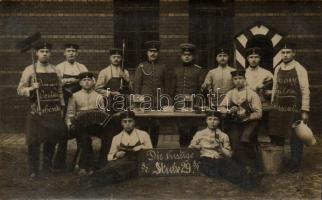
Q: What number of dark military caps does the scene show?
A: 12